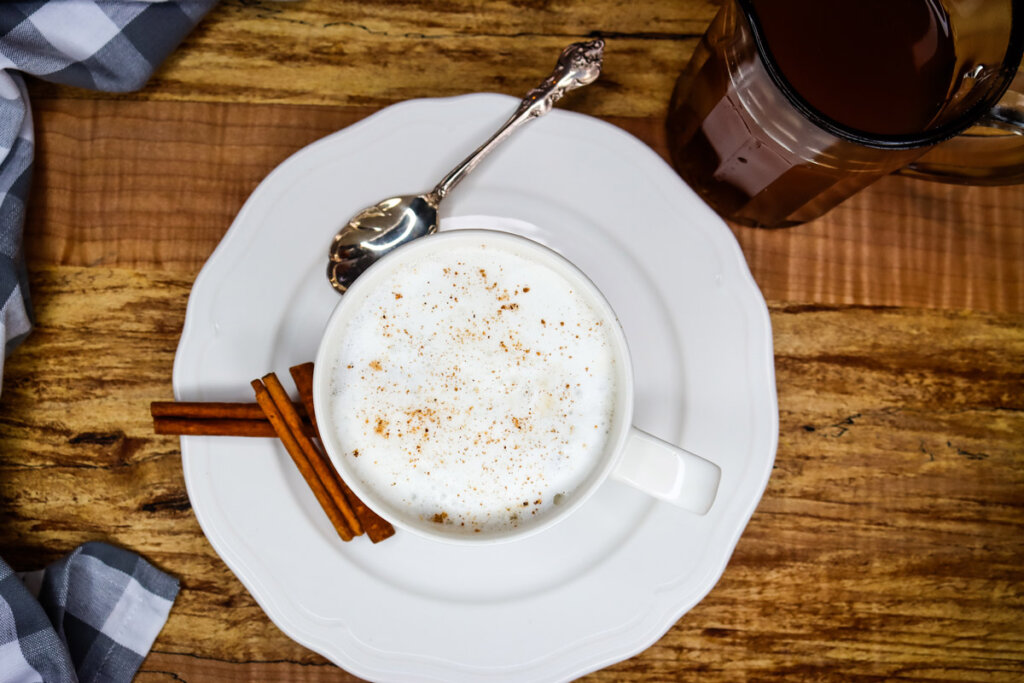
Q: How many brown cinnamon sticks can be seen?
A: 3